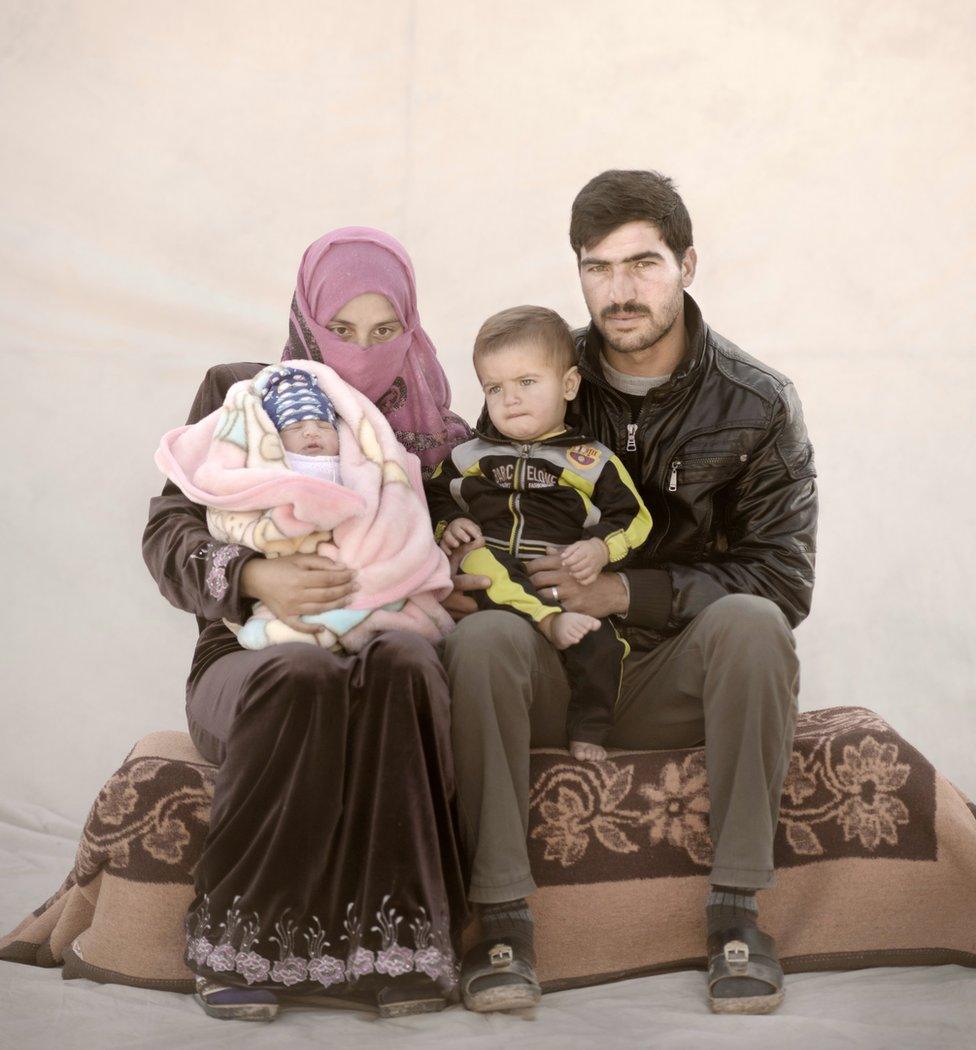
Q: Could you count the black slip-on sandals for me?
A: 2